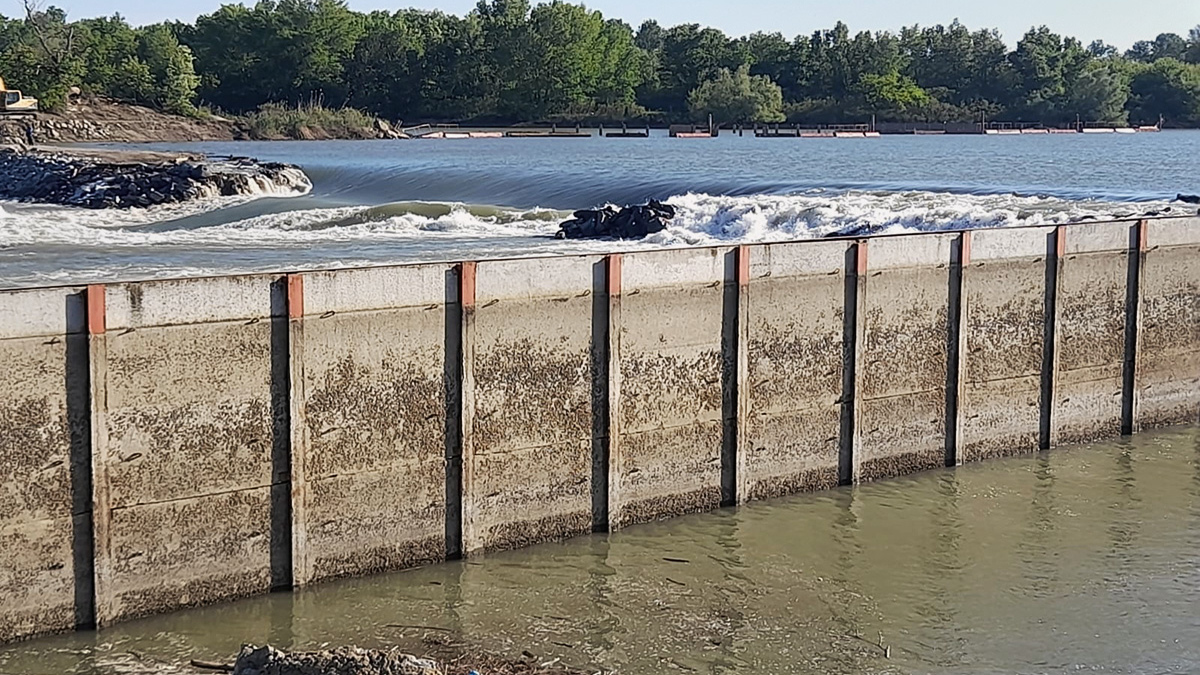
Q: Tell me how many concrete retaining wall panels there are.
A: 10